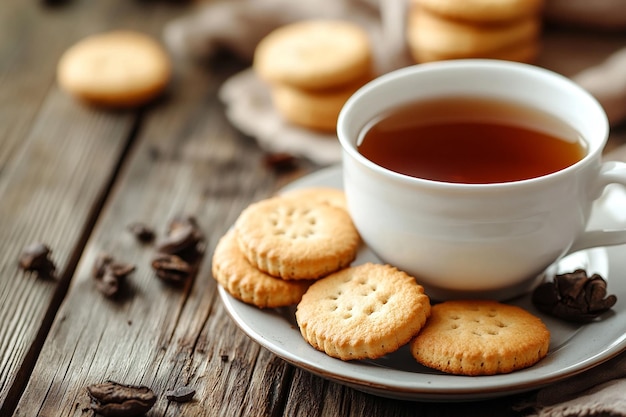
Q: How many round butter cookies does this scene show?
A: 11